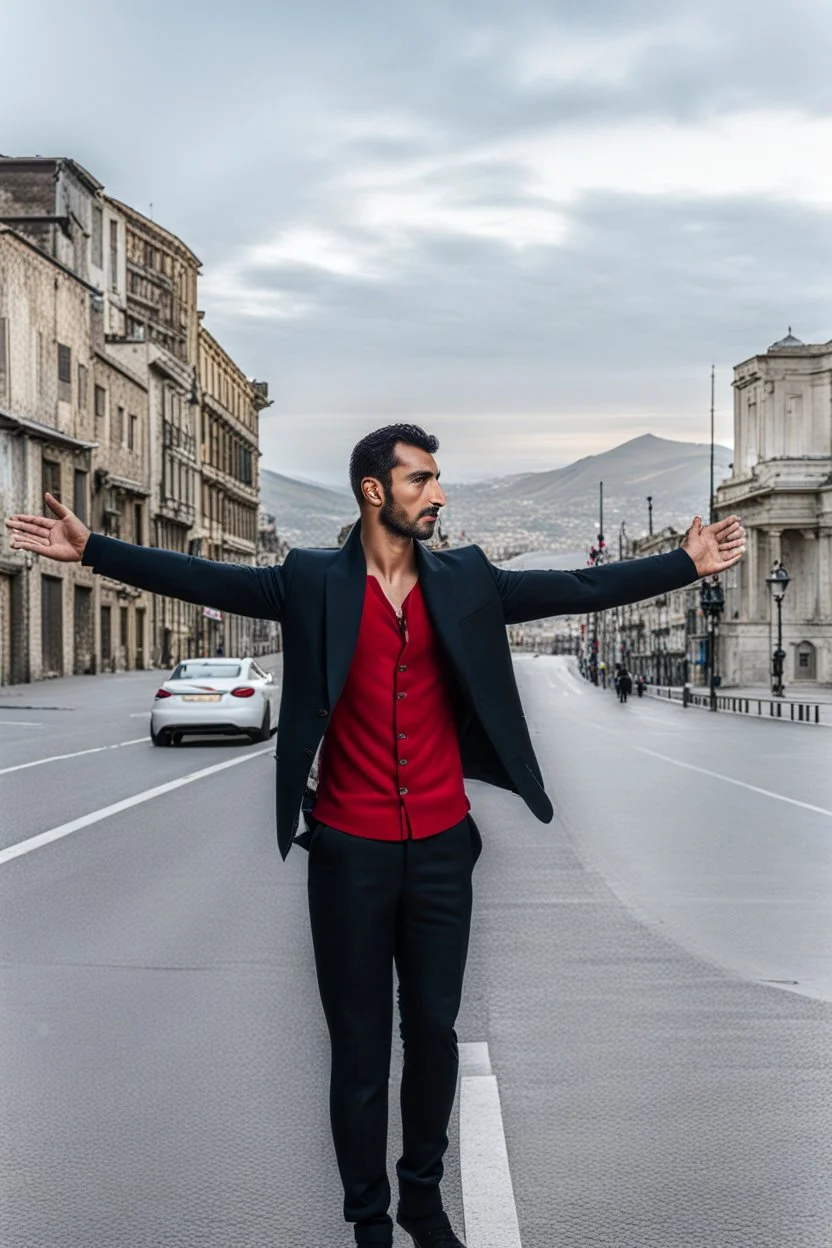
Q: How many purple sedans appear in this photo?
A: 0